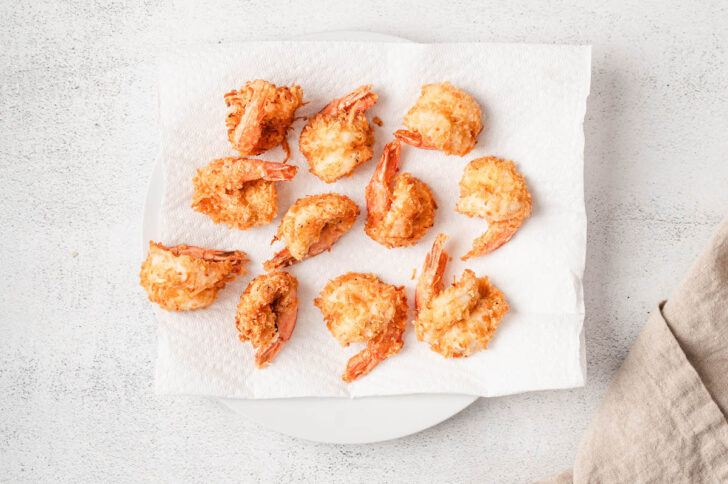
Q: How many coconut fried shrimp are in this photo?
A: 11